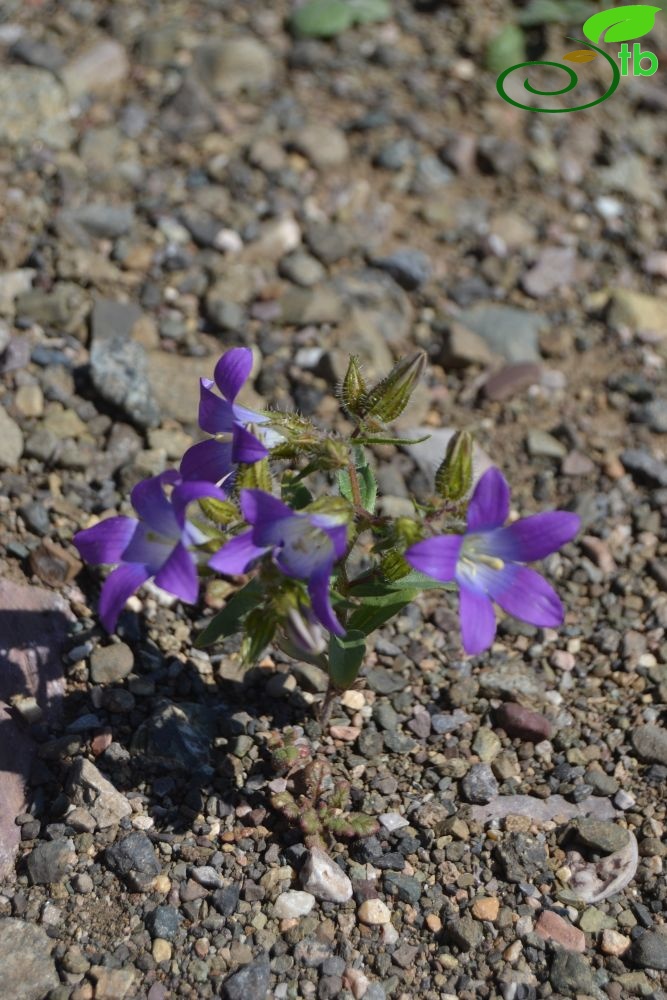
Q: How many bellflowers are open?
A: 4